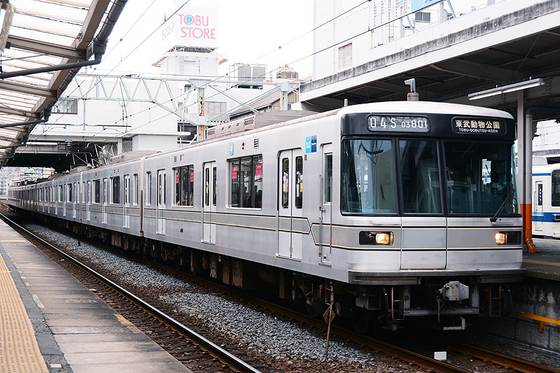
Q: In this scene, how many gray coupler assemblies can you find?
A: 1